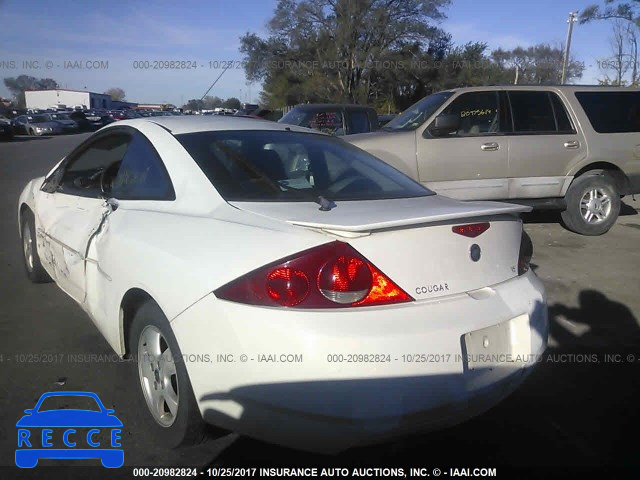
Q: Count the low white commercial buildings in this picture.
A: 1